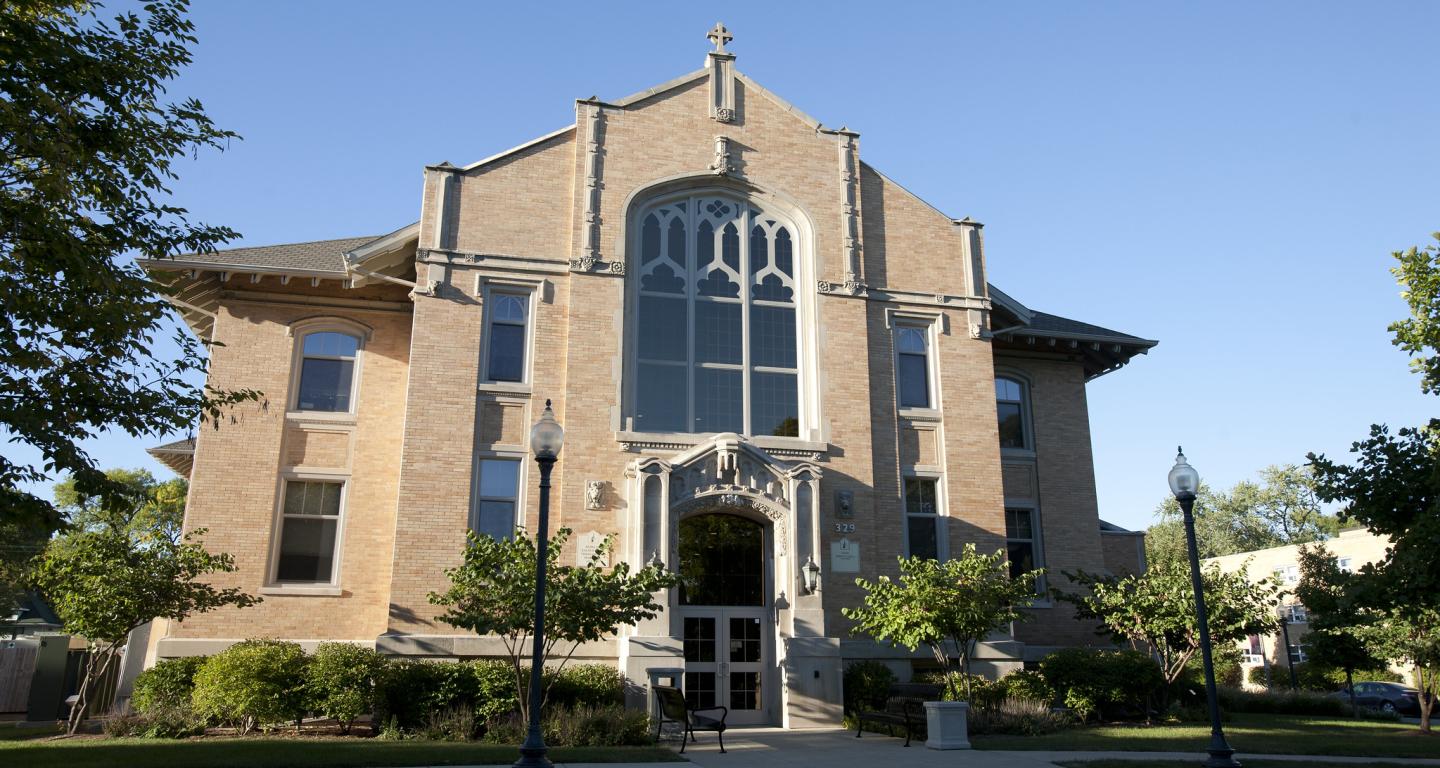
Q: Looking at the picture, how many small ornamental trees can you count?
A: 4